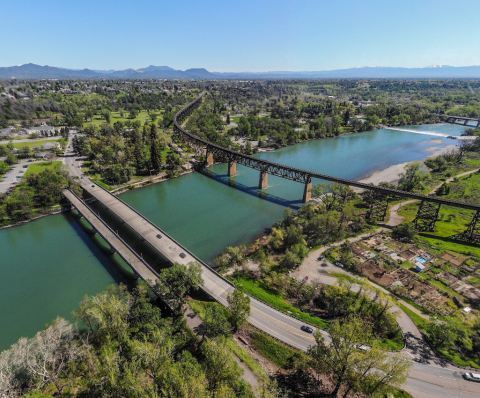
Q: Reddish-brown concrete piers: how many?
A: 4